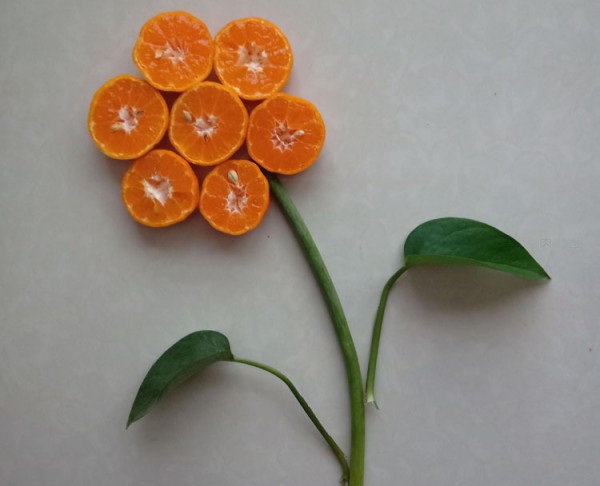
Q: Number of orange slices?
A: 7